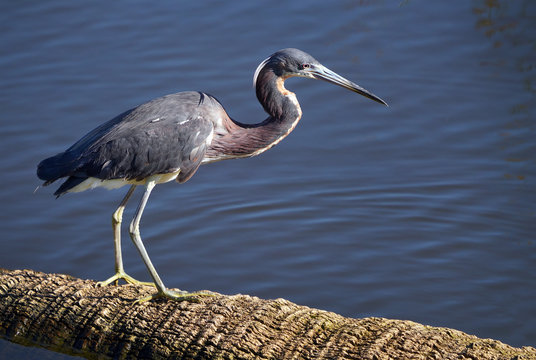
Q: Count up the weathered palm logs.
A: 1